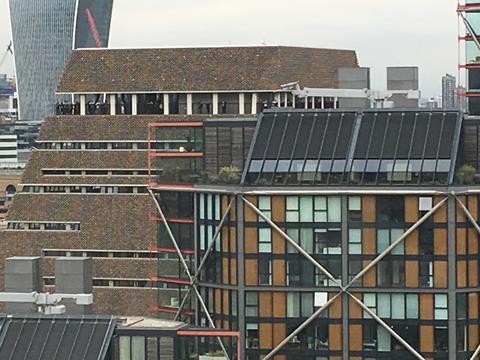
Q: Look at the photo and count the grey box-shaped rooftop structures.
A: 4